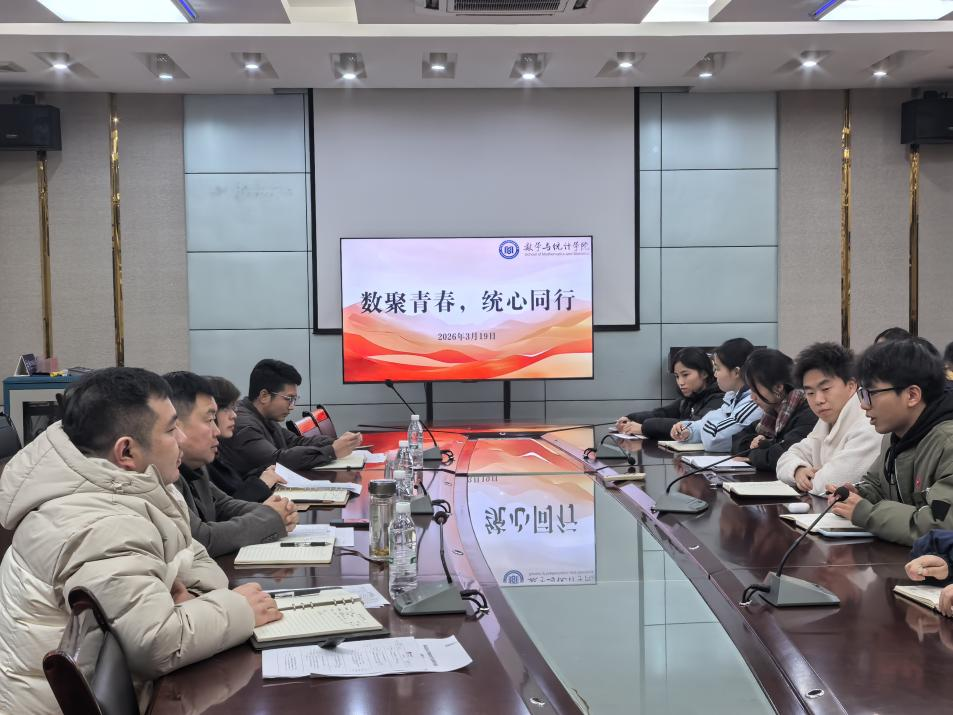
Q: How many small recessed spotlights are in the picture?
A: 10